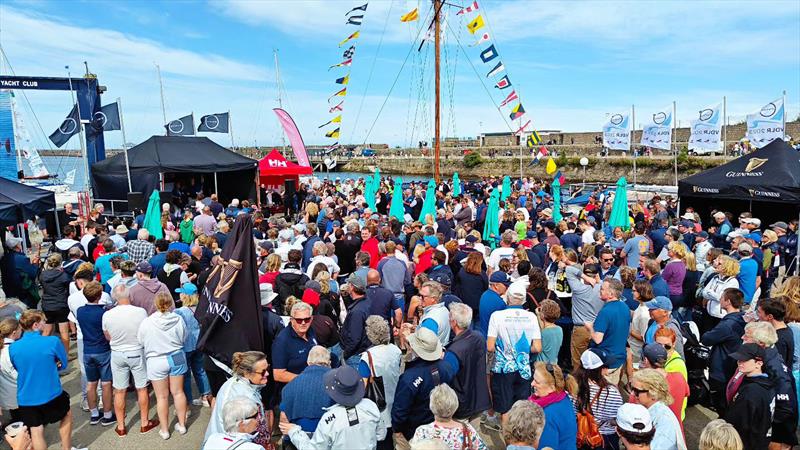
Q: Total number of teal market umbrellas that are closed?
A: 10